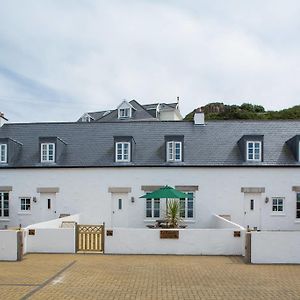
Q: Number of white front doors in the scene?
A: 3